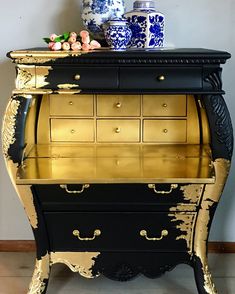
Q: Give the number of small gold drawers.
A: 6